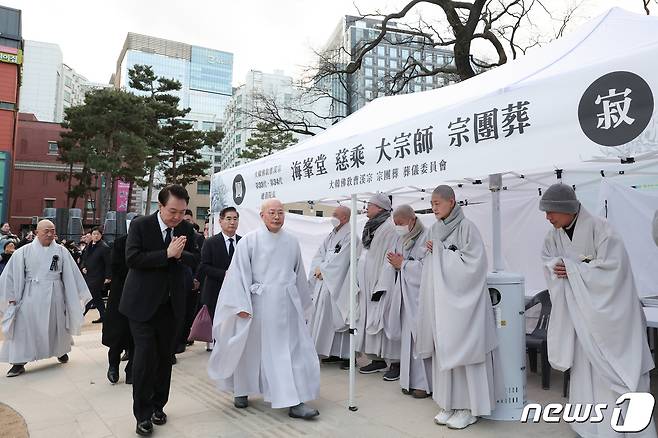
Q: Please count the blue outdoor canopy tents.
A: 0